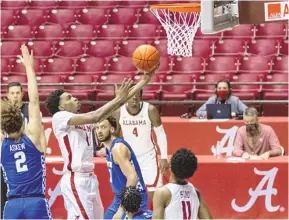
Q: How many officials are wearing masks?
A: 2